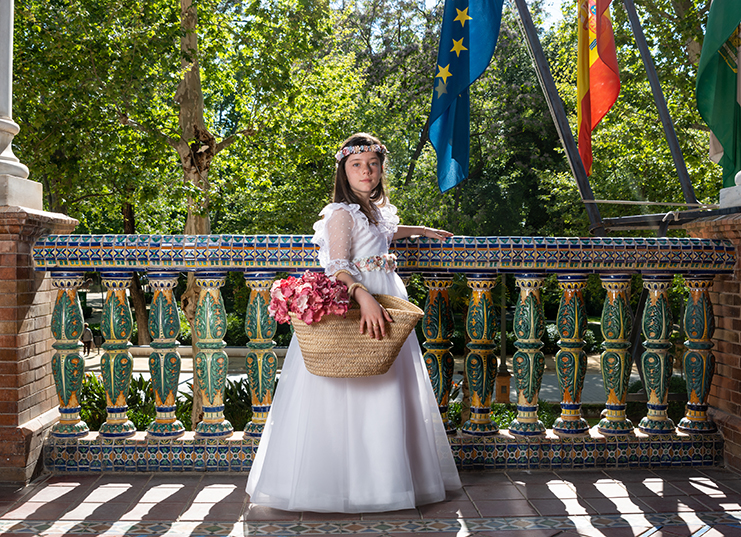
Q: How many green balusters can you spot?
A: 12